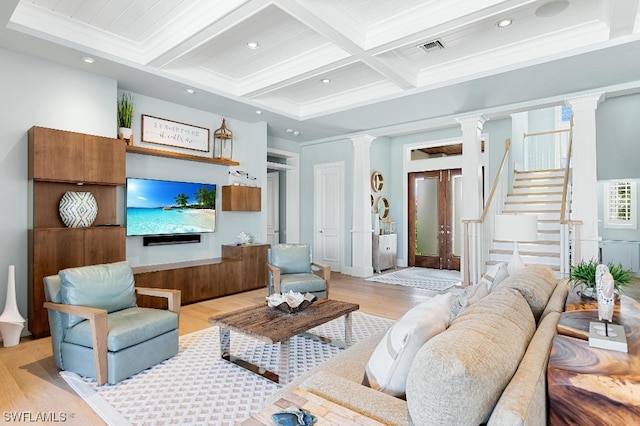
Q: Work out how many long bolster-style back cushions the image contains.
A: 2